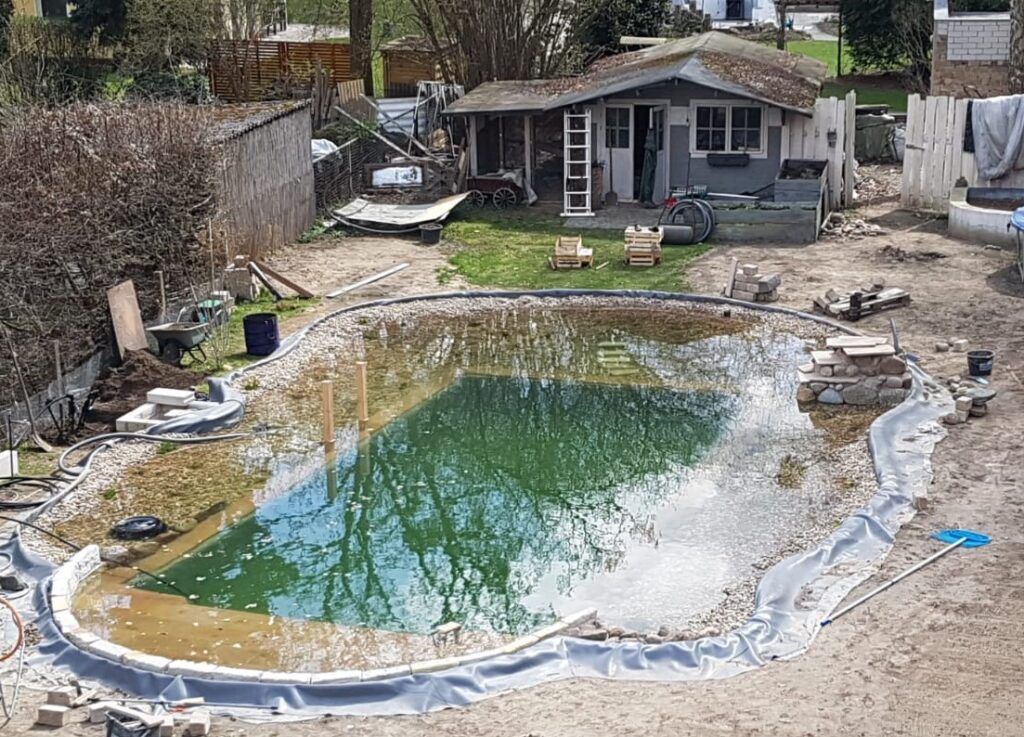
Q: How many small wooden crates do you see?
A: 2